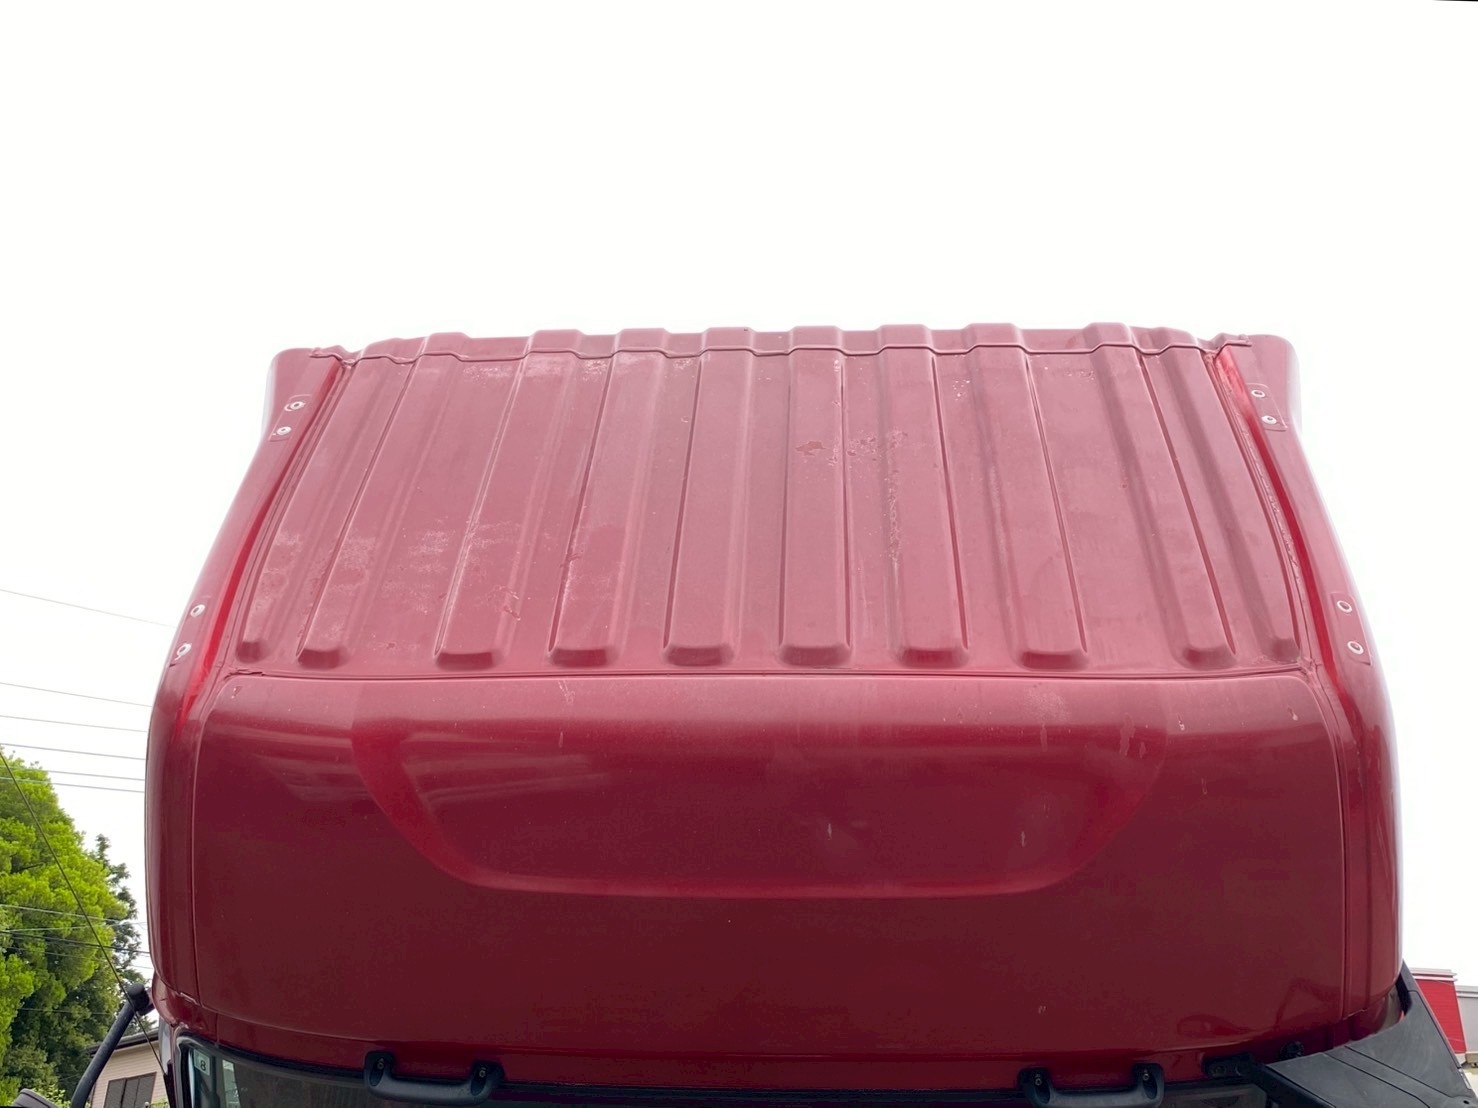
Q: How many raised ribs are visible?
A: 10